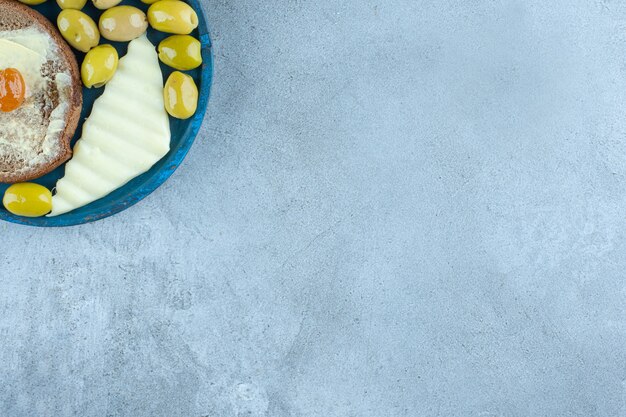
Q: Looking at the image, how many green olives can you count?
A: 11